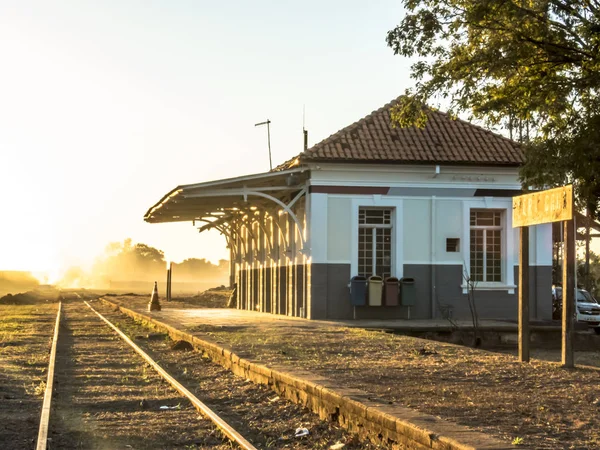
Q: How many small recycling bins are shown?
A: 4